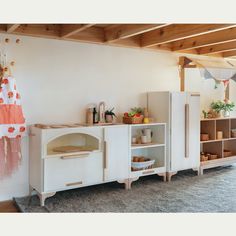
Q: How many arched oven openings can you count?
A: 1